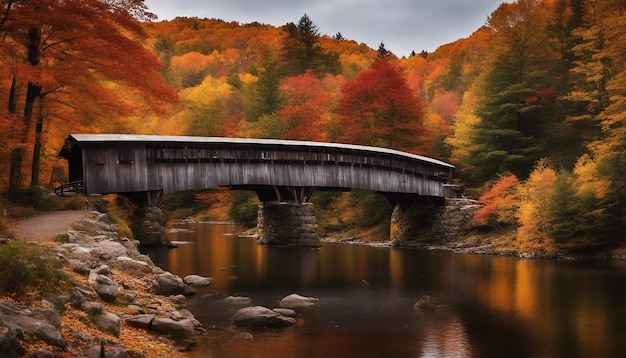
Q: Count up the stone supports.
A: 3